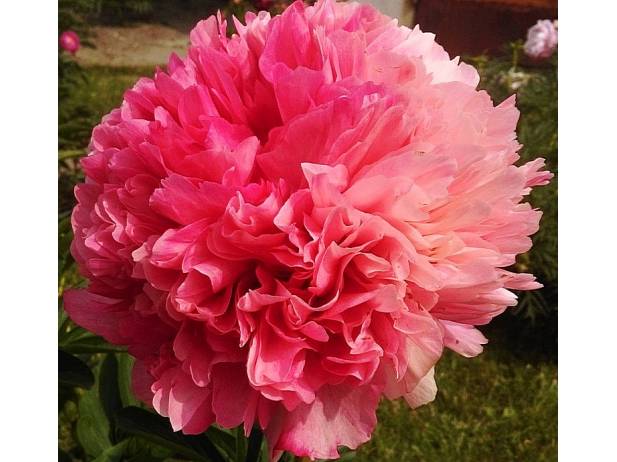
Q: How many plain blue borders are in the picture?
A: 0